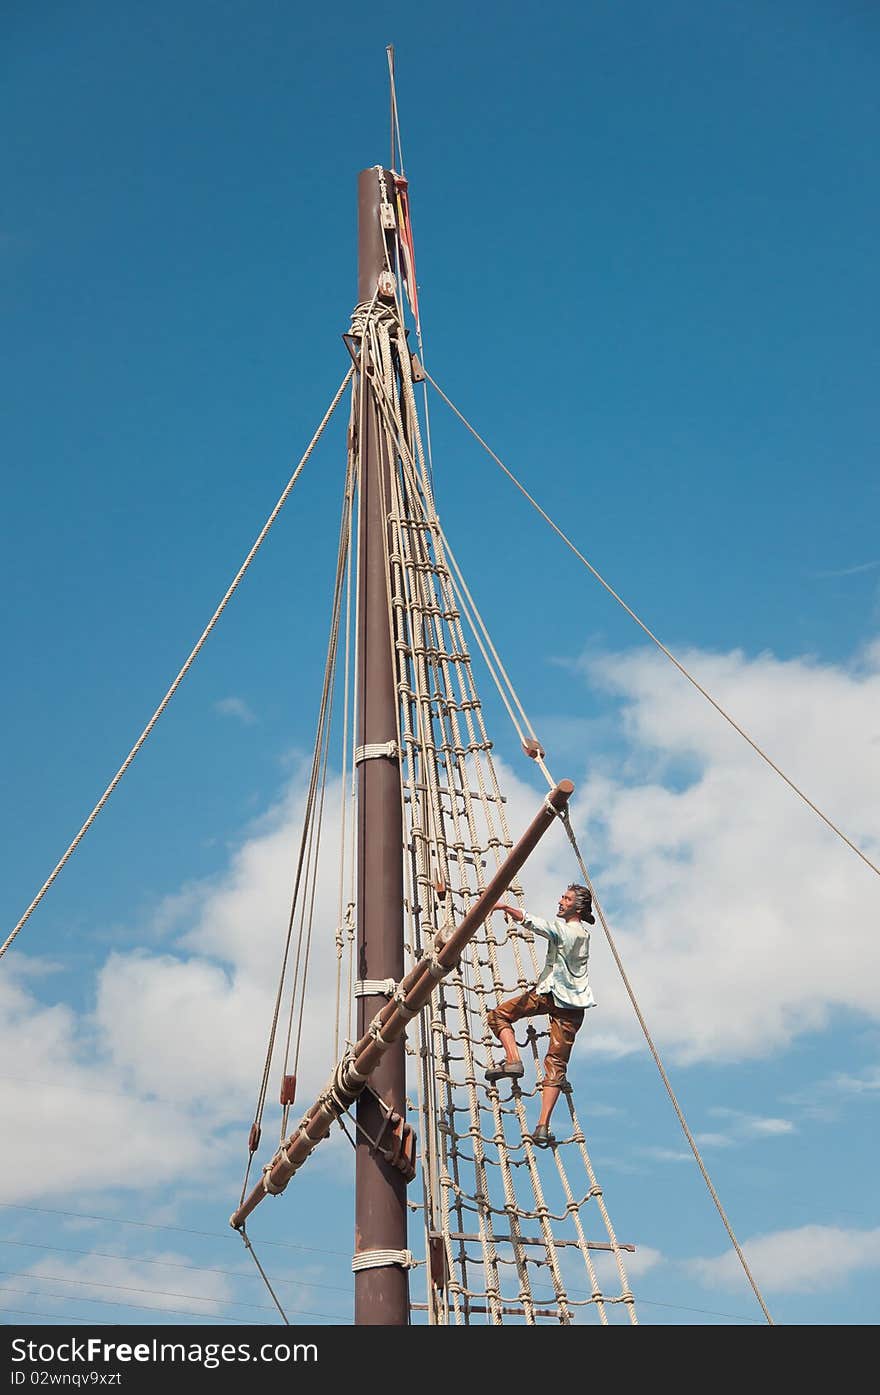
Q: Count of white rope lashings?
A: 3